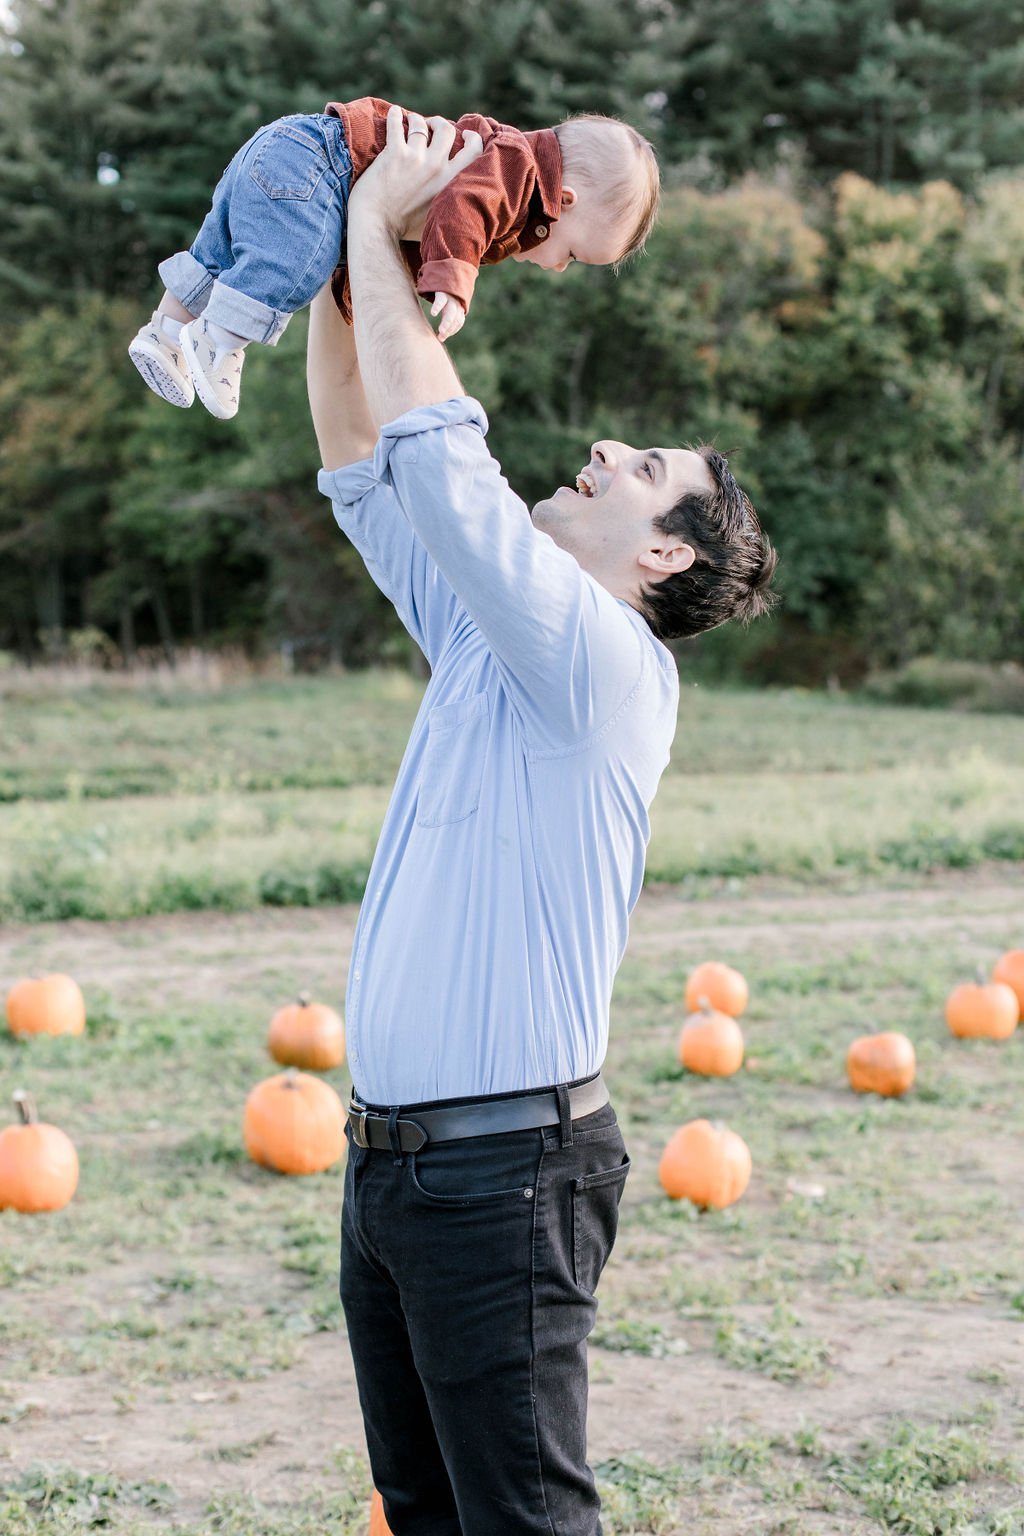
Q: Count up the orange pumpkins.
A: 11